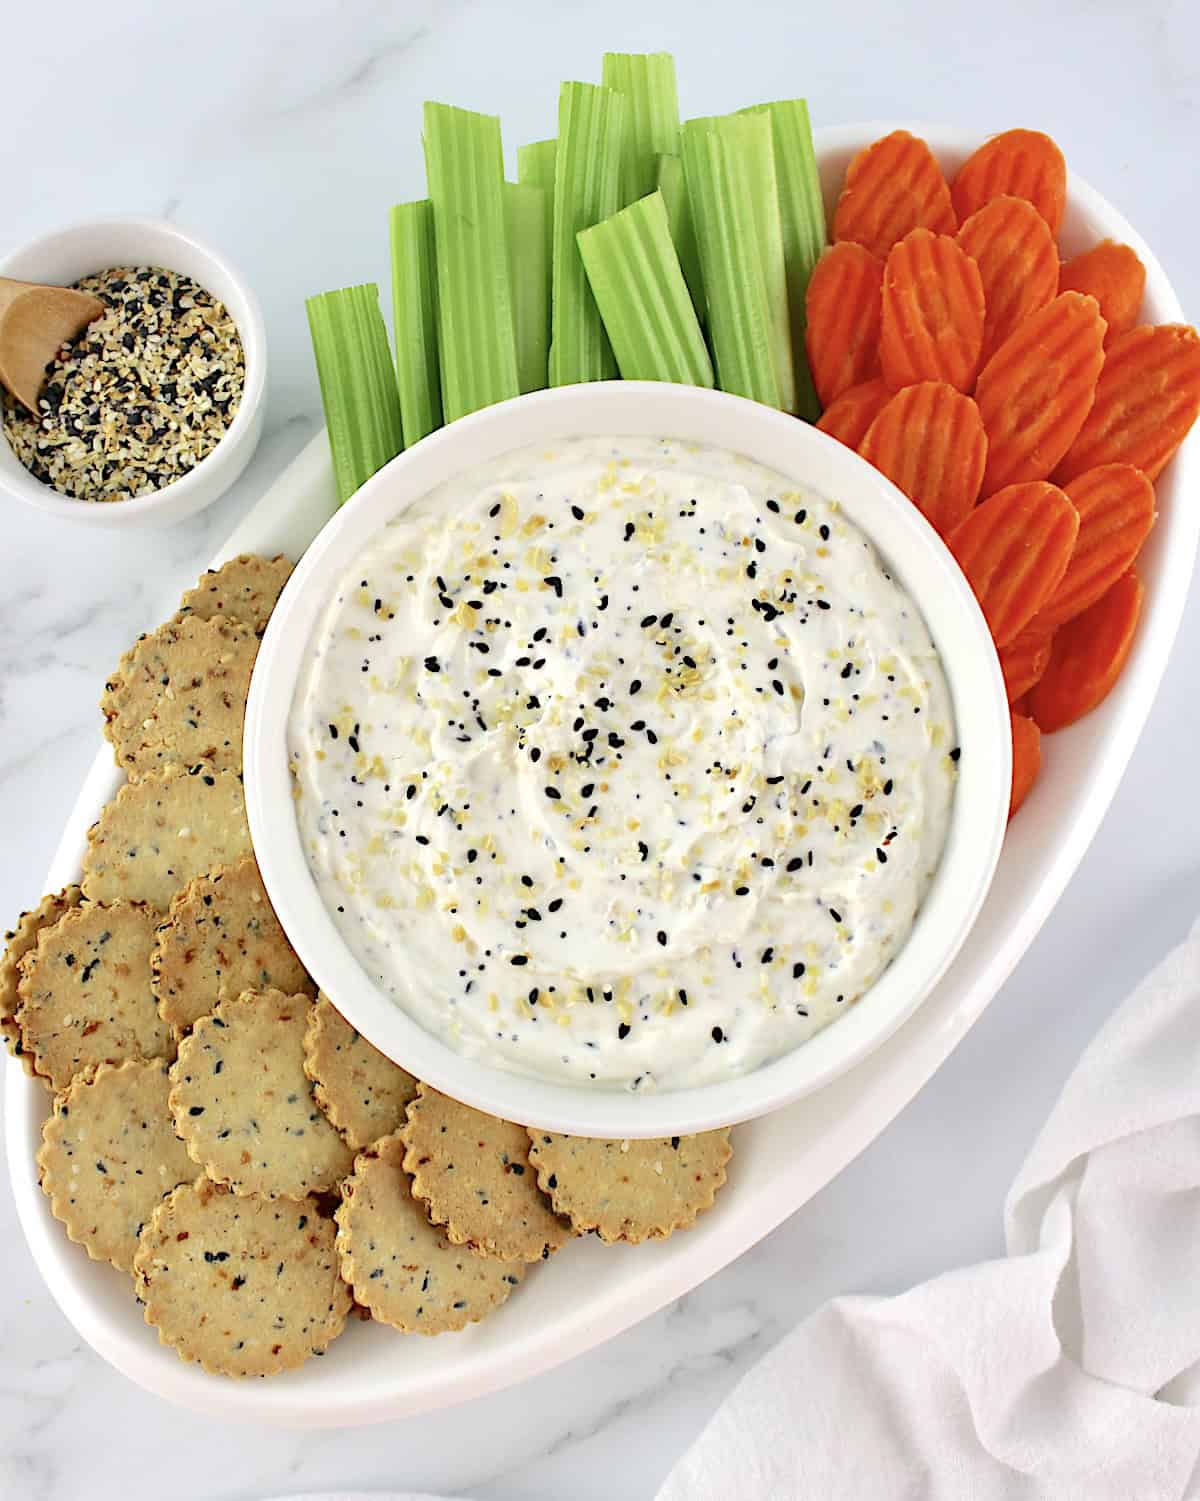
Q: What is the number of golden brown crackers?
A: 13